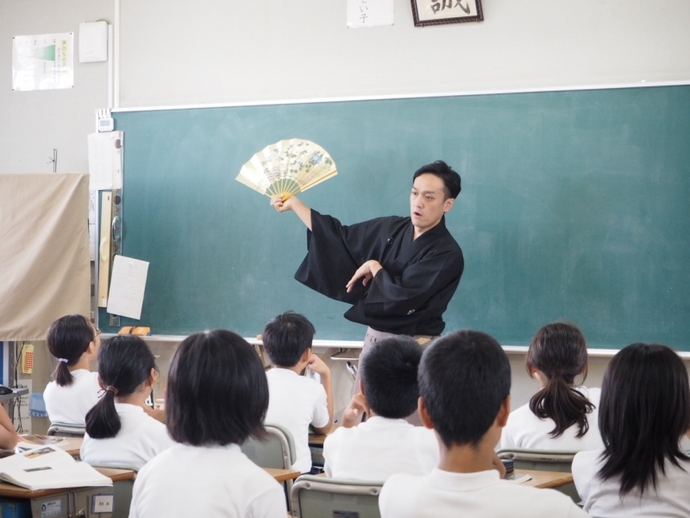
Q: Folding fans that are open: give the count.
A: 1